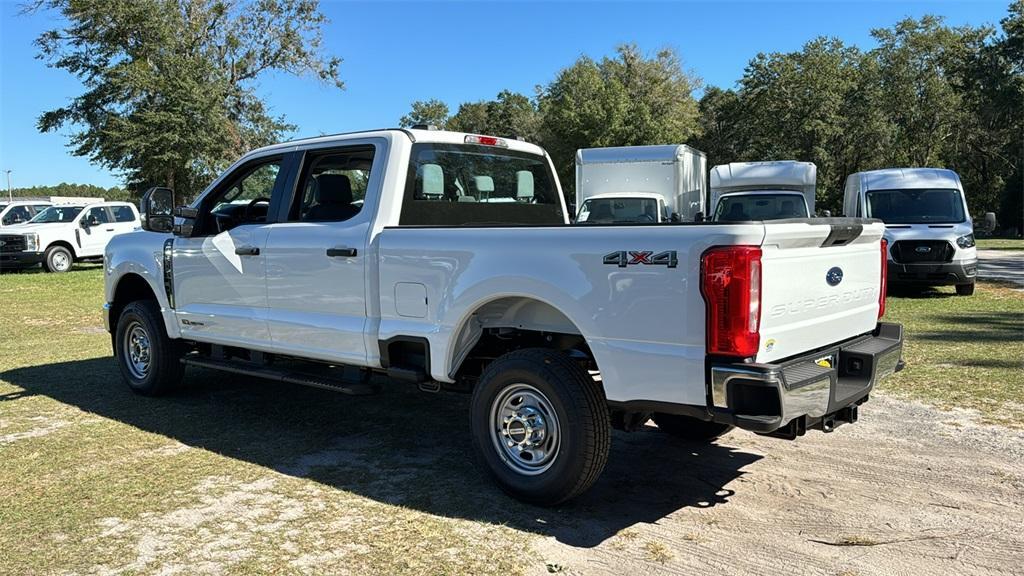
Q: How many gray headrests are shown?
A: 3